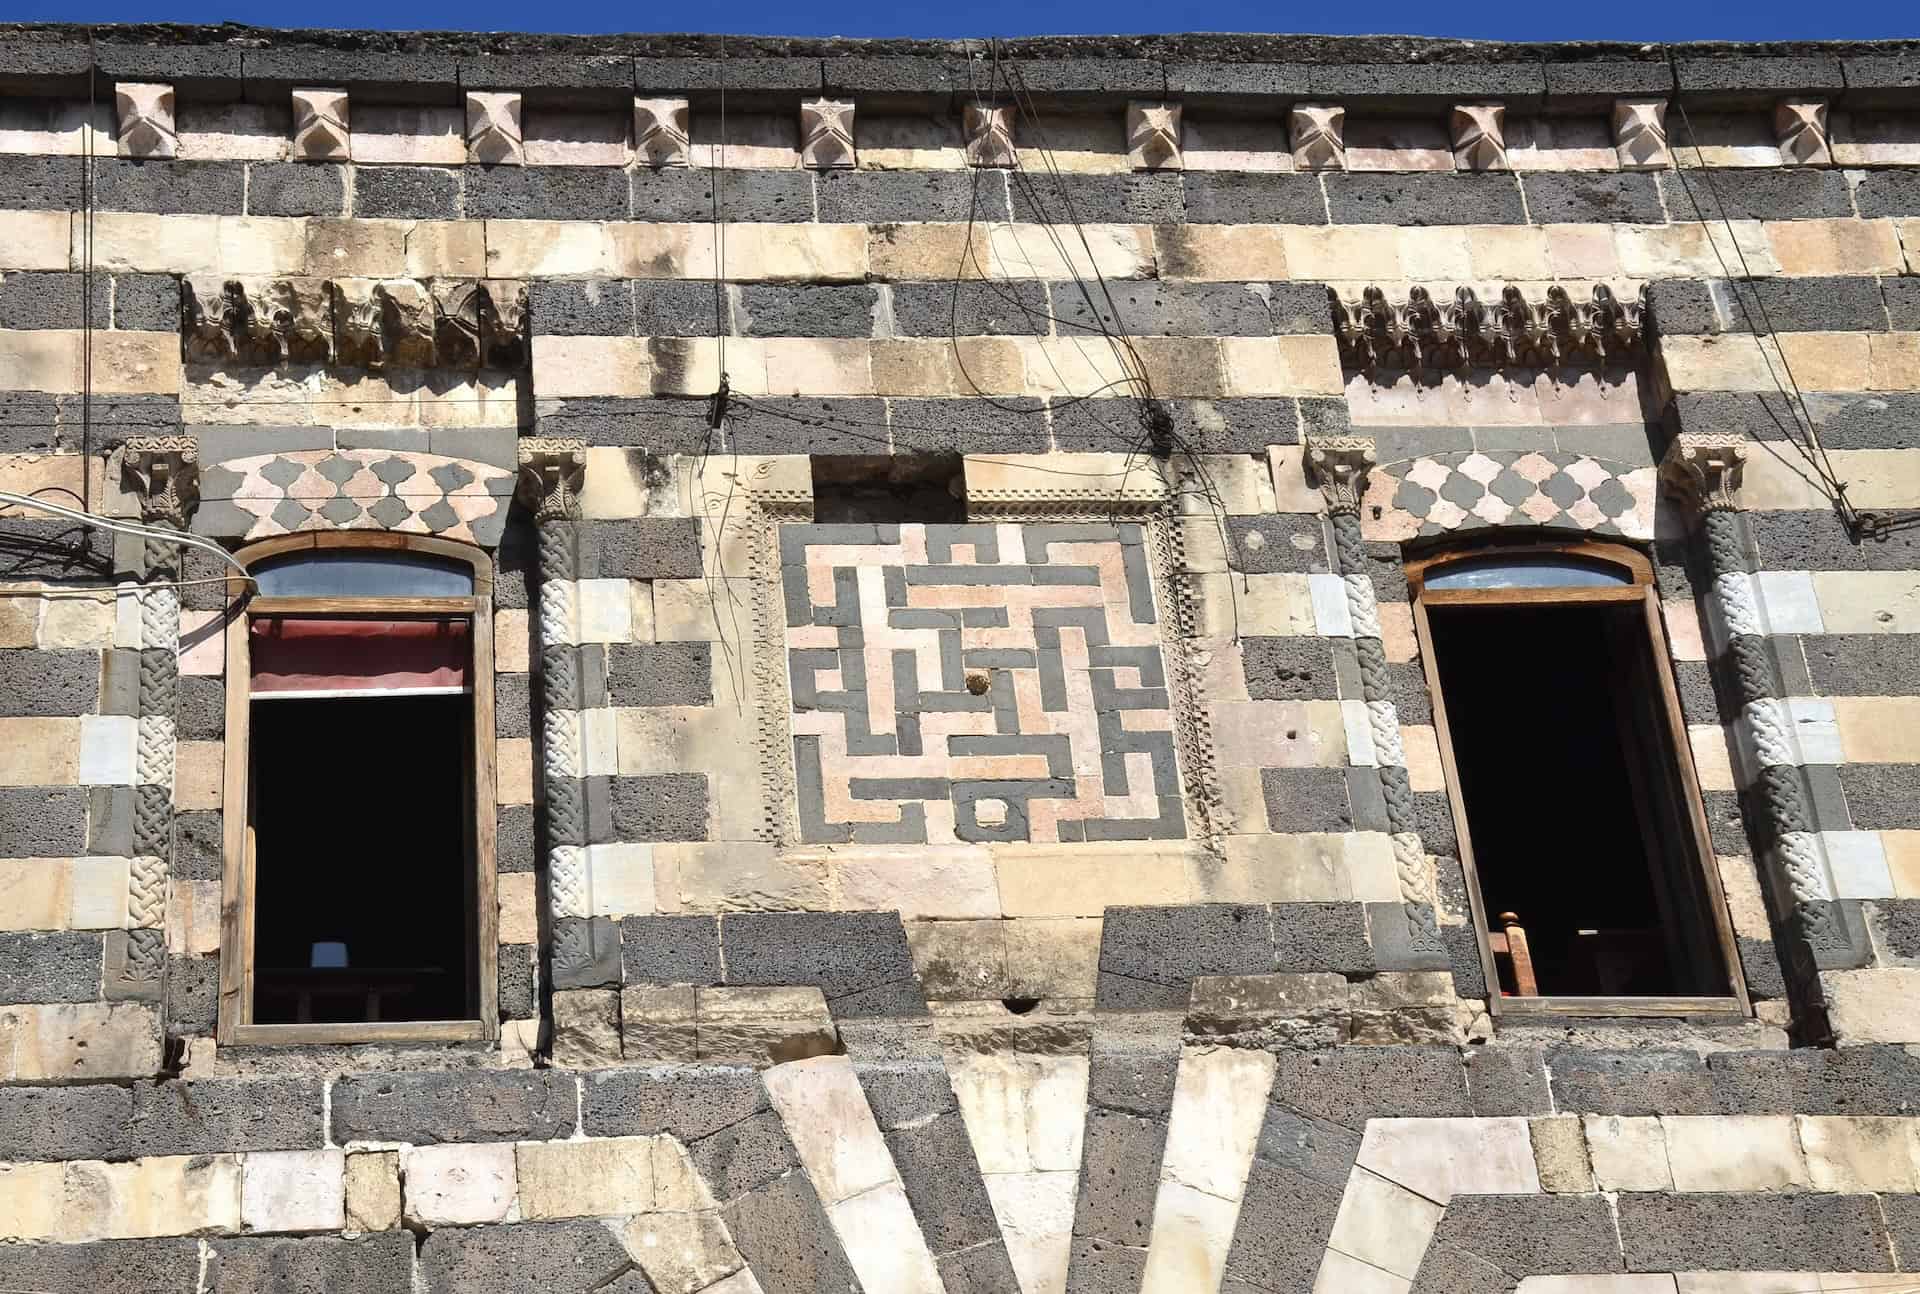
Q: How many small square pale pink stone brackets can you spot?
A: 11